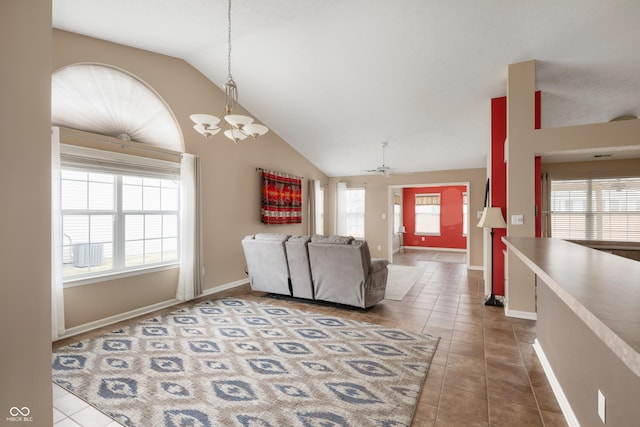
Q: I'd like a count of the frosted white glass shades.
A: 5